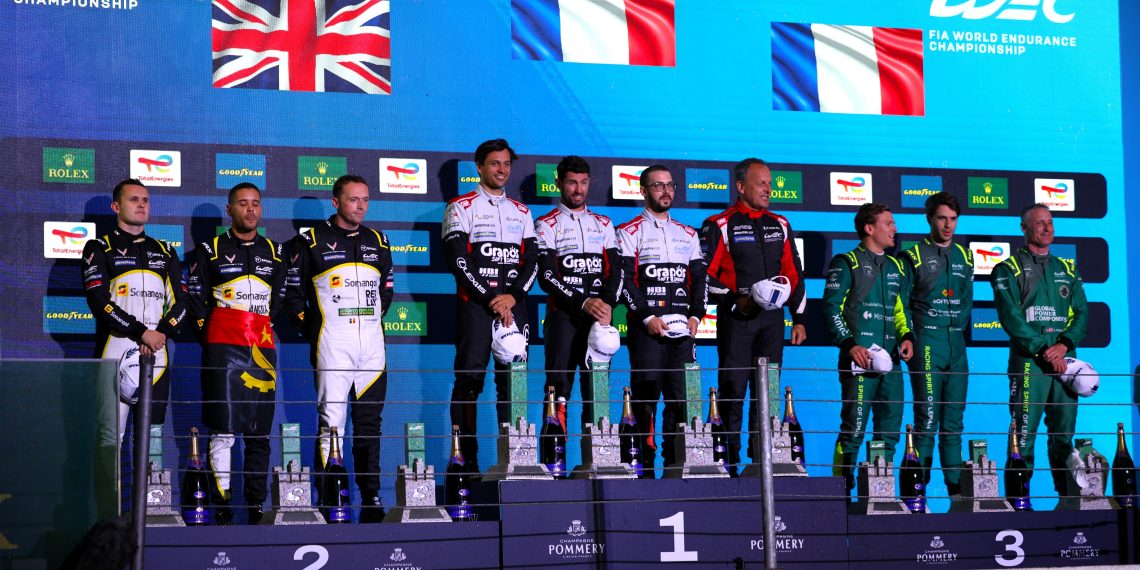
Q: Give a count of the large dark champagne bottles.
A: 10